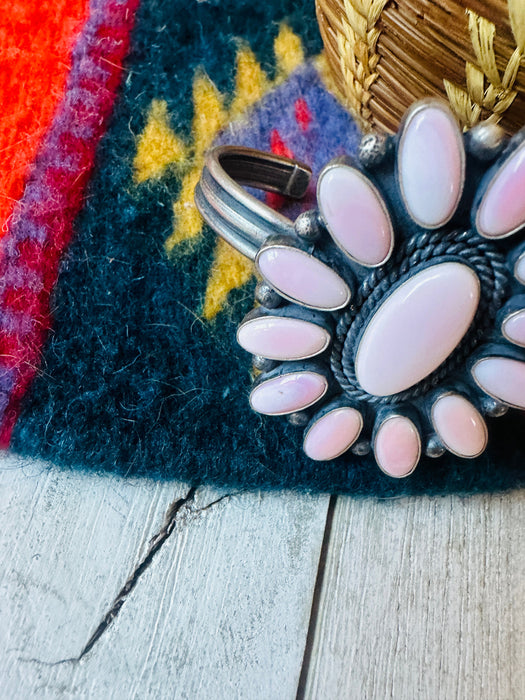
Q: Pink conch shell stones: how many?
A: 13